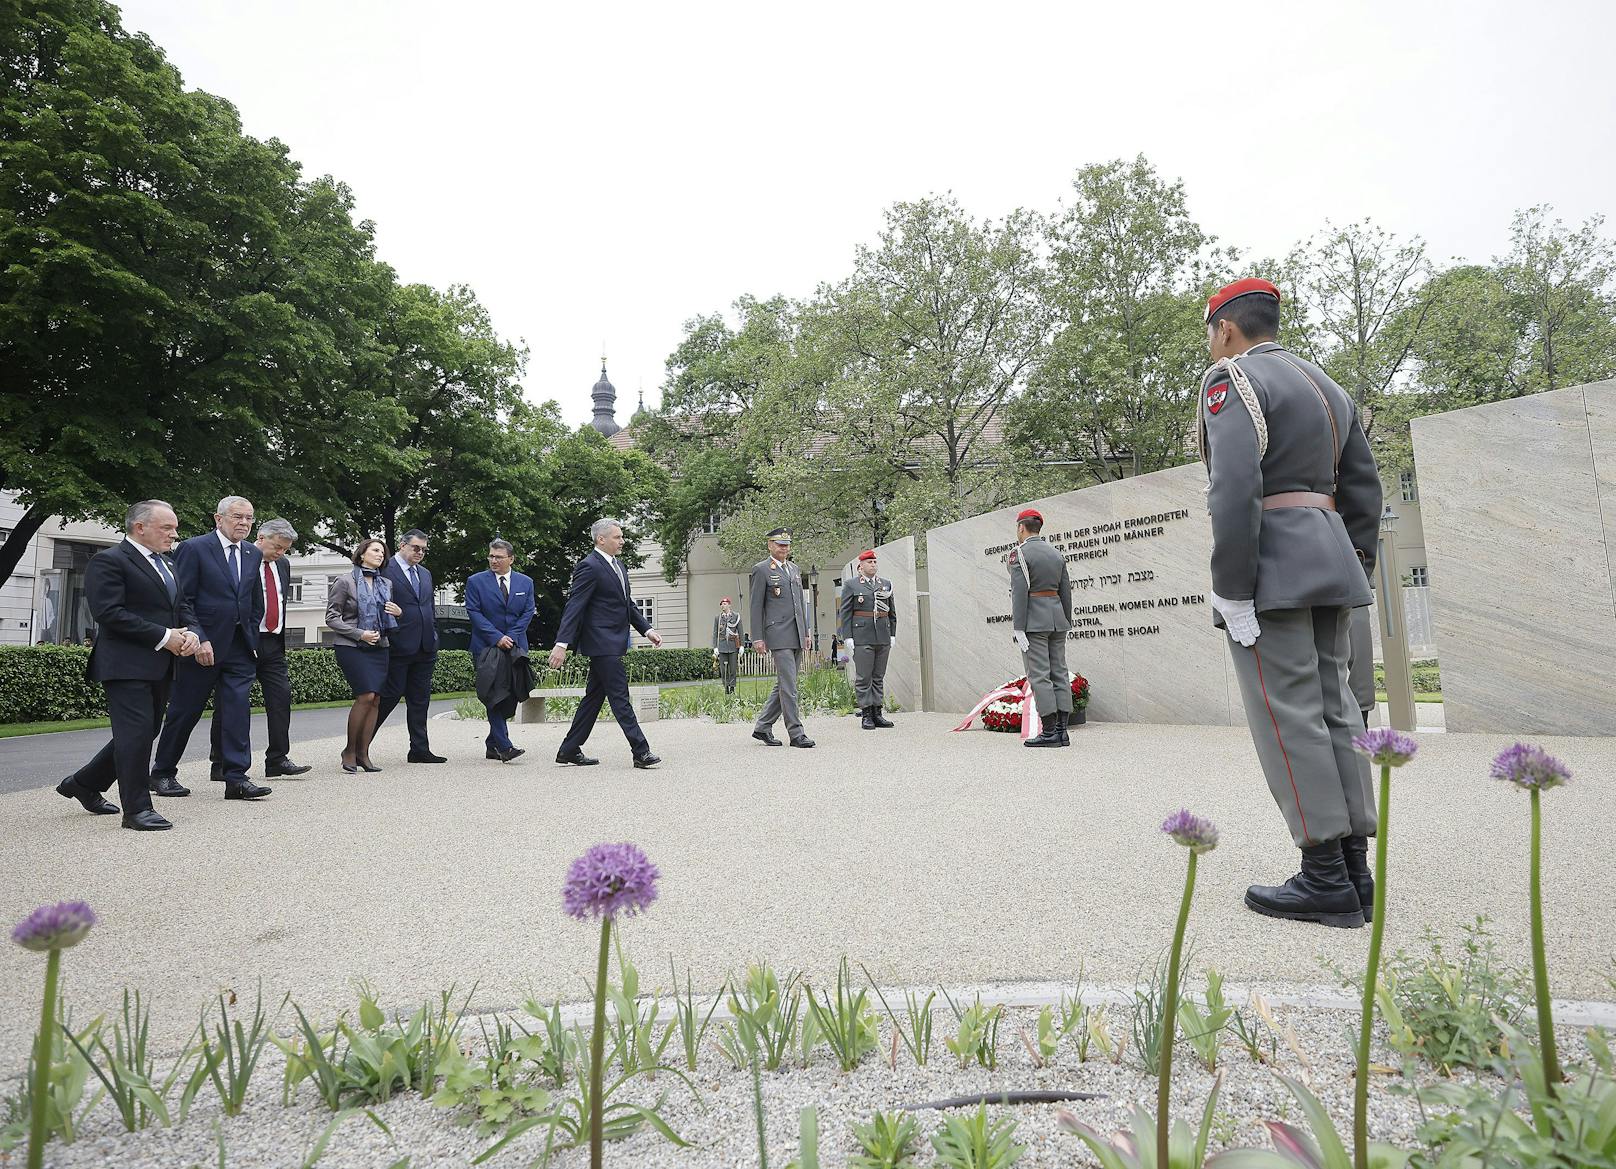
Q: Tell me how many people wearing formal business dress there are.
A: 7